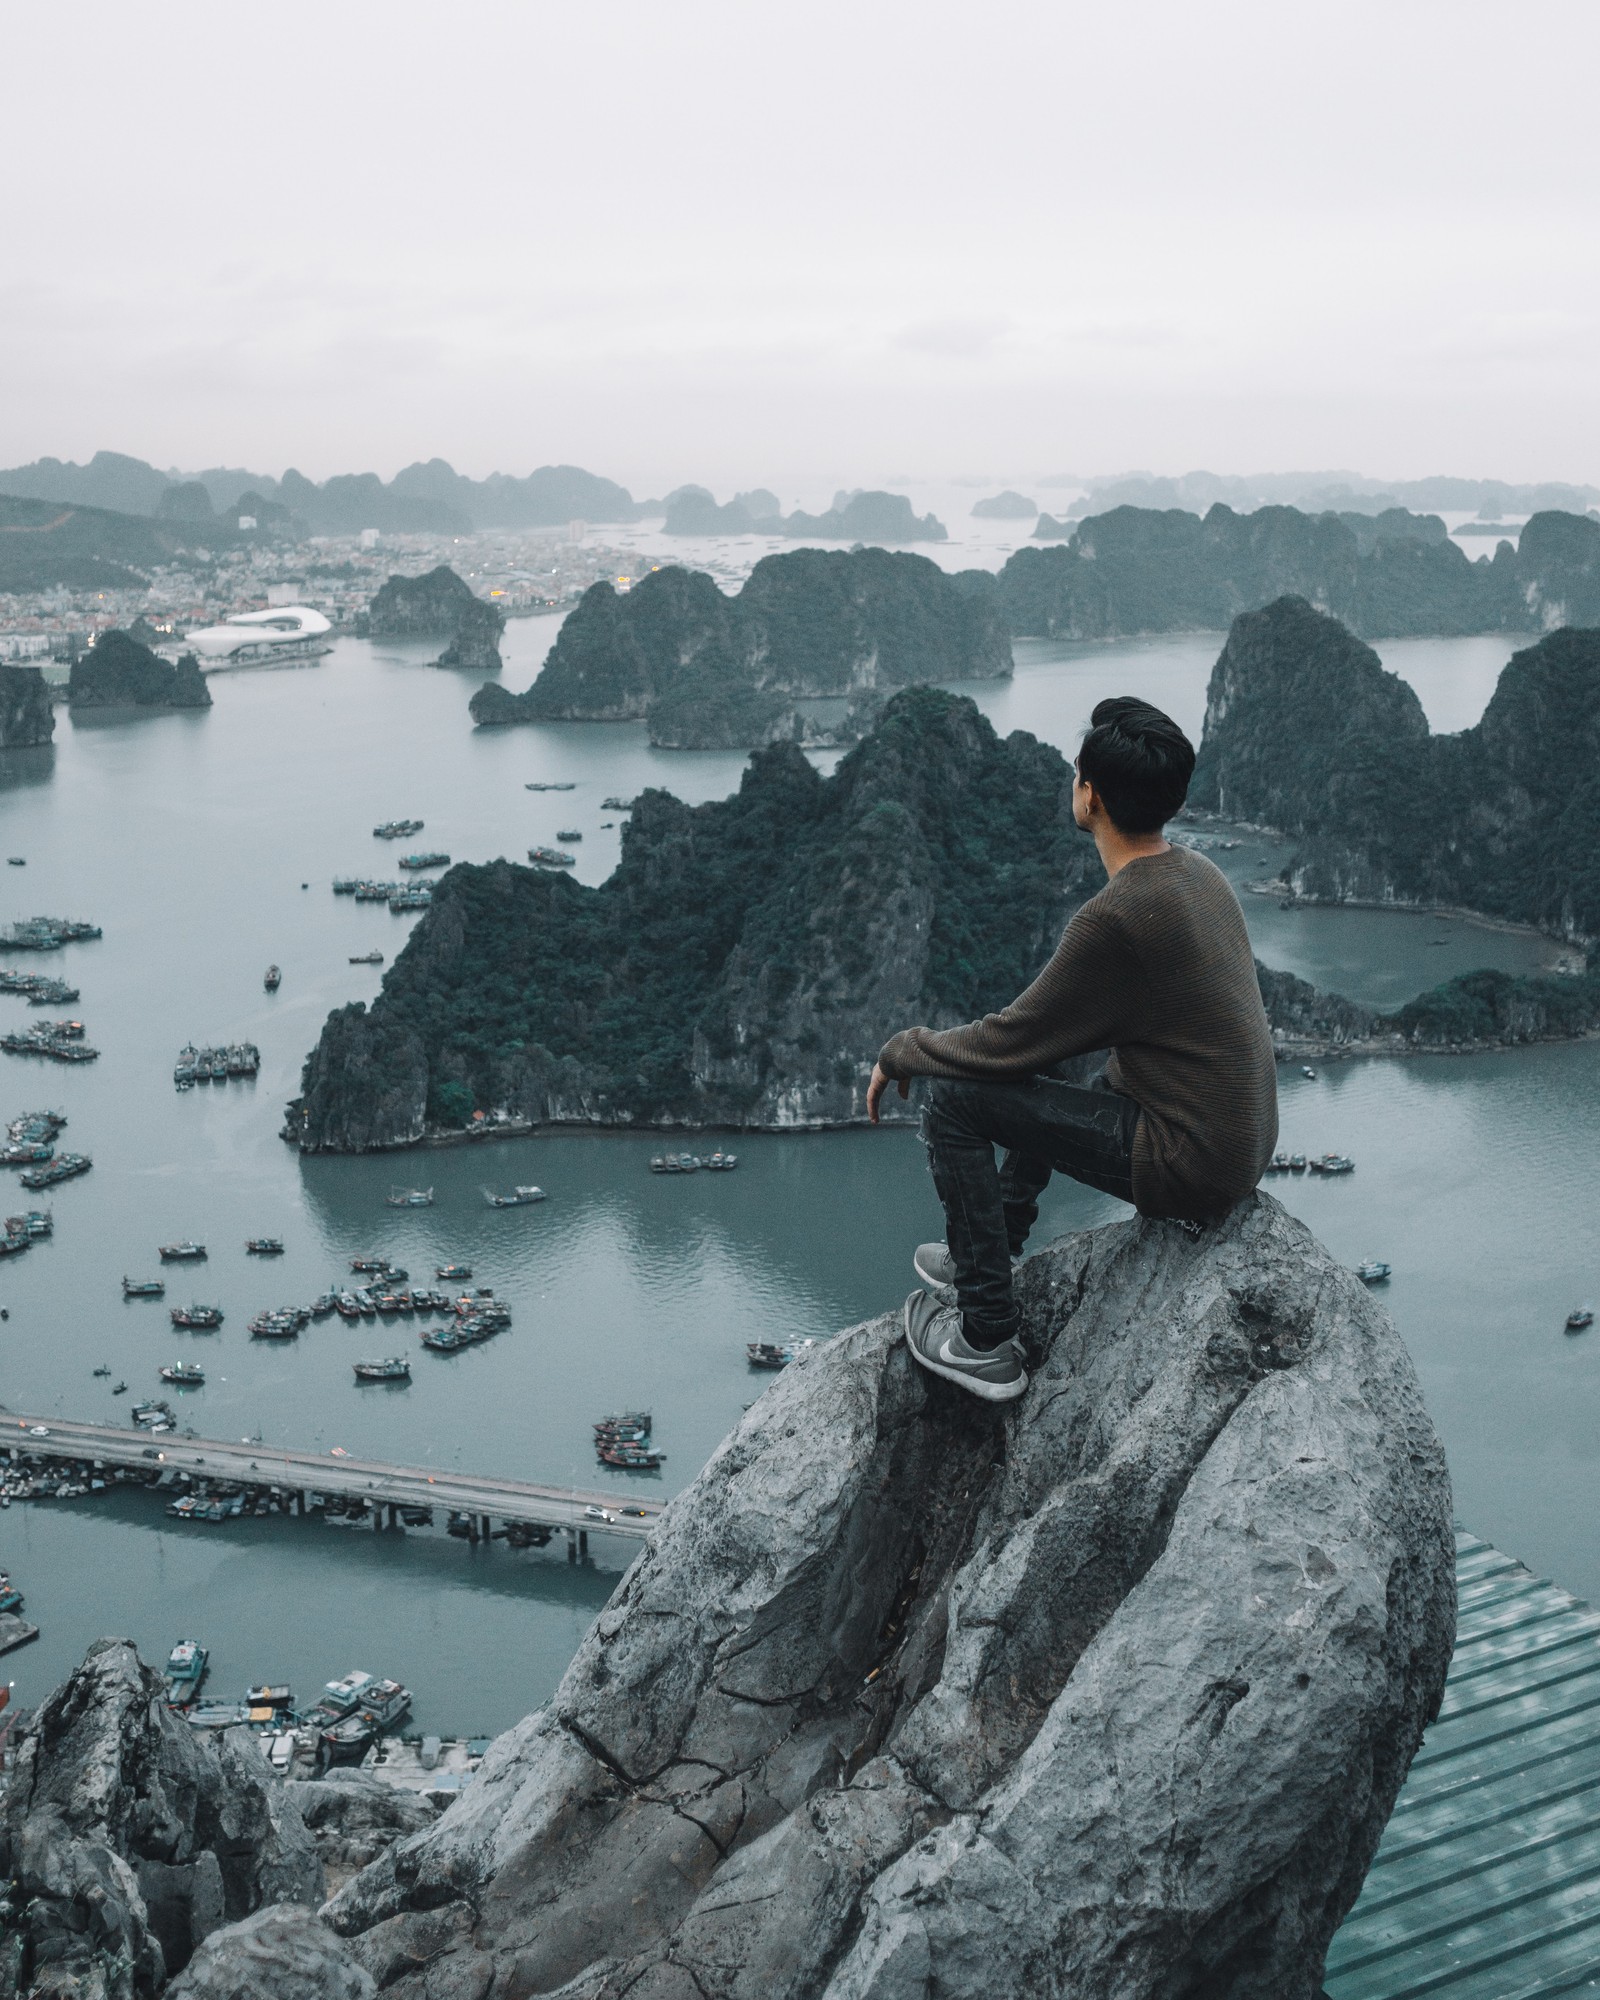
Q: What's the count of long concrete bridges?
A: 1